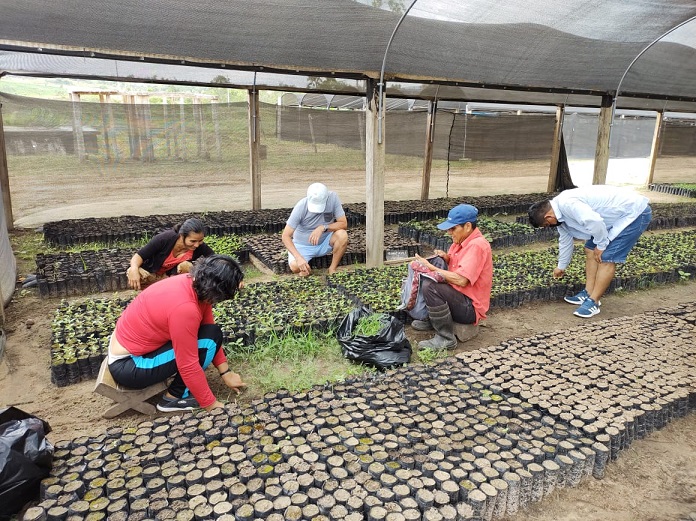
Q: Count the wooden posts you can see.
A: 7